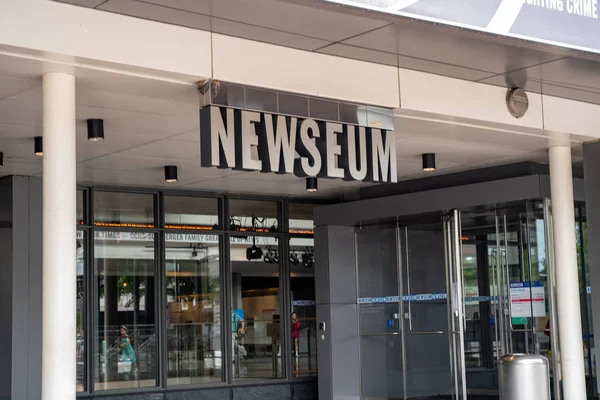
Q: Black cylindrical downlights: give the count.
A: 6